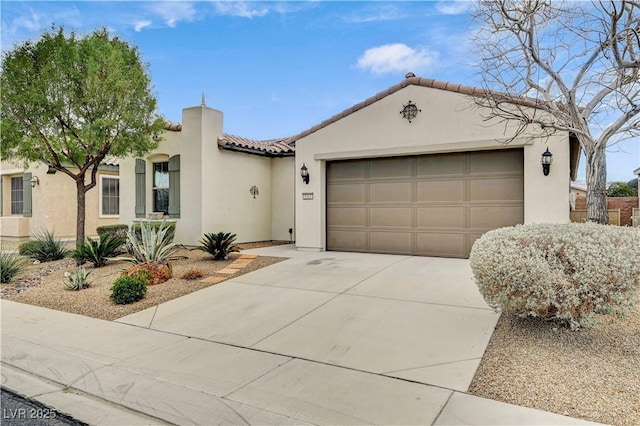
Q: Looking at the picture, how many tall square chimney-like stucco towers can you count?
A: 1